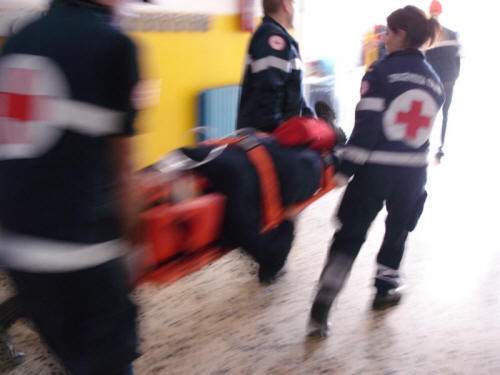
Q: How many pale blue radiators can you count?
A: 1